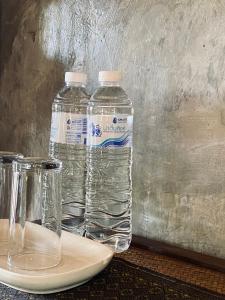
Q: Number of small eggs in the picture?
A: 0